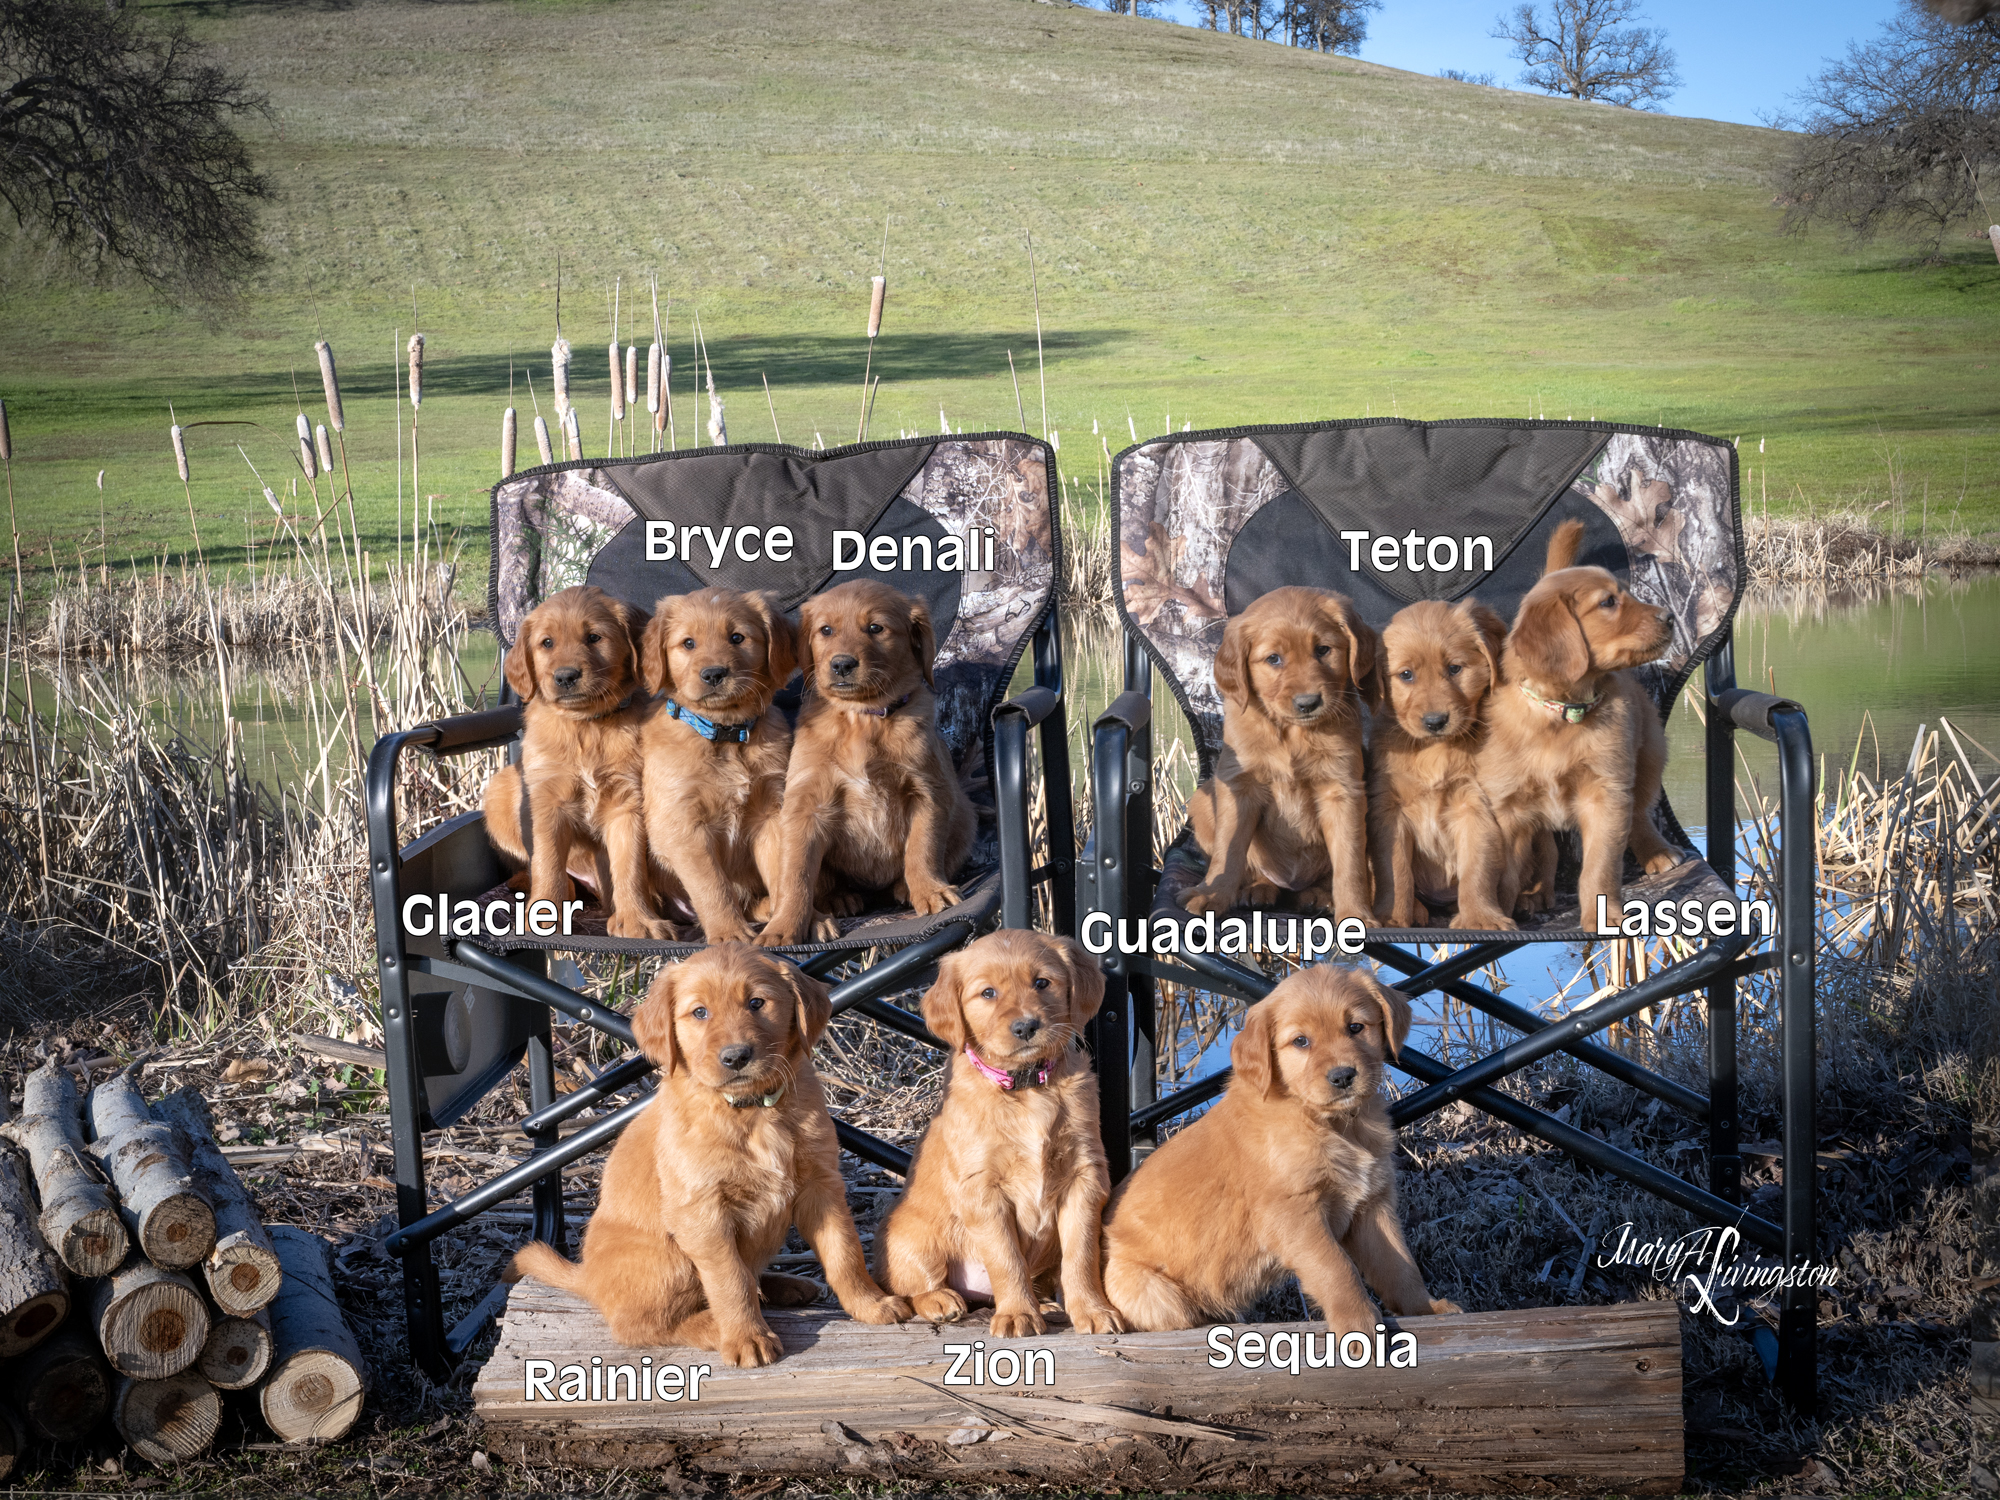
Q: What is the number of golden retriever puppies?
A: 9